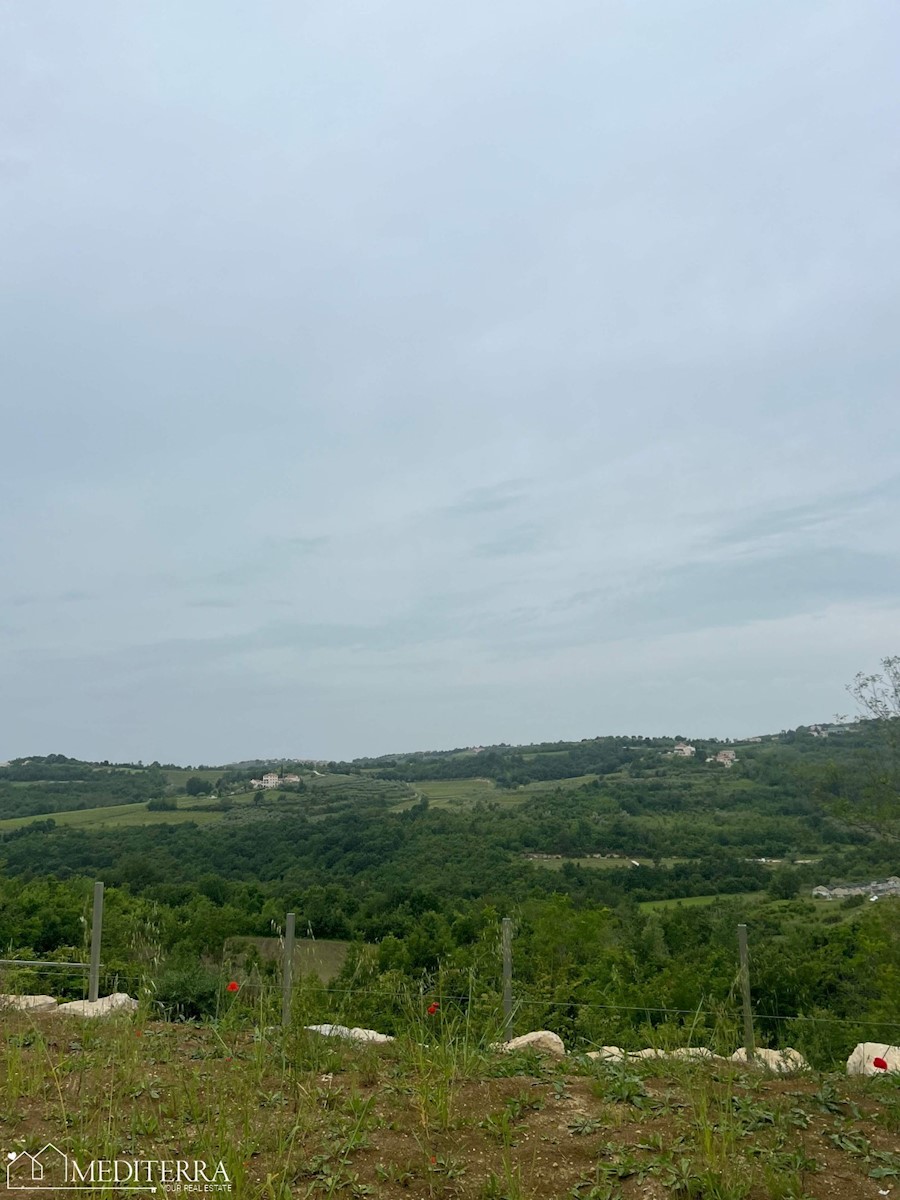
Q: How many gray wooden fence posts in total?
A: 4